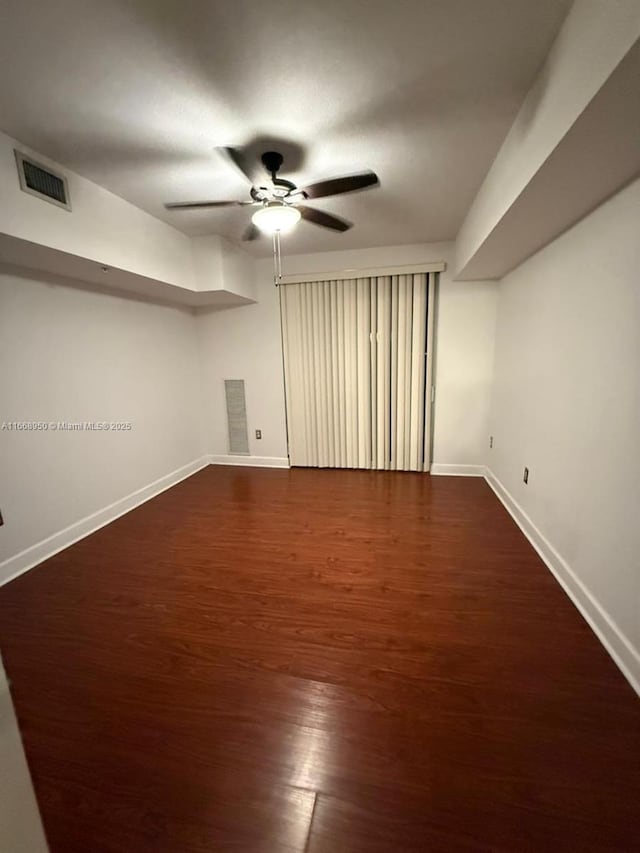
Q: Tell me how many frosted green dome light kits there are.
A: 0